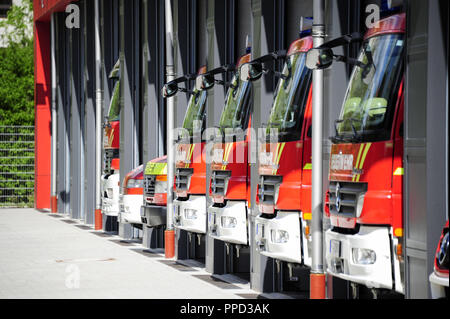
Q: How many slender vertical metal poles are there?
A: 4